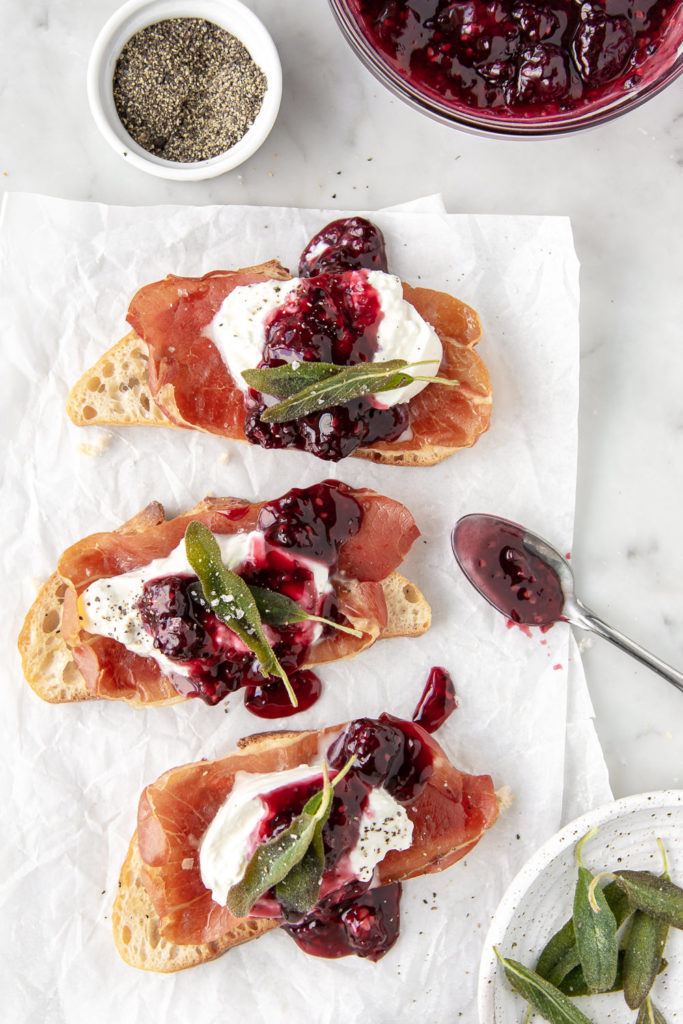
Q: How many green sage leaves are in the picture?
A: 13